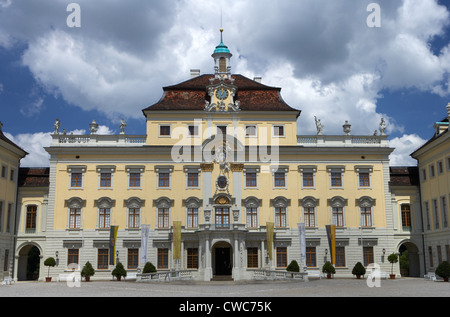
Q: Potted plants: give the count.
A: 9